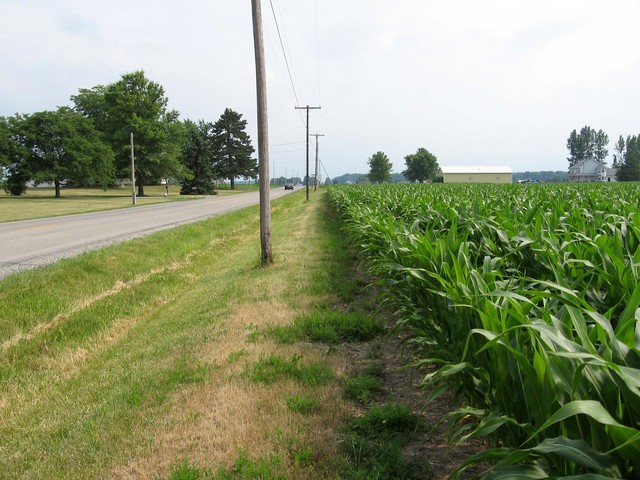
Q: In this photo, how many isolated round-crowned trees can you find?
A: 2